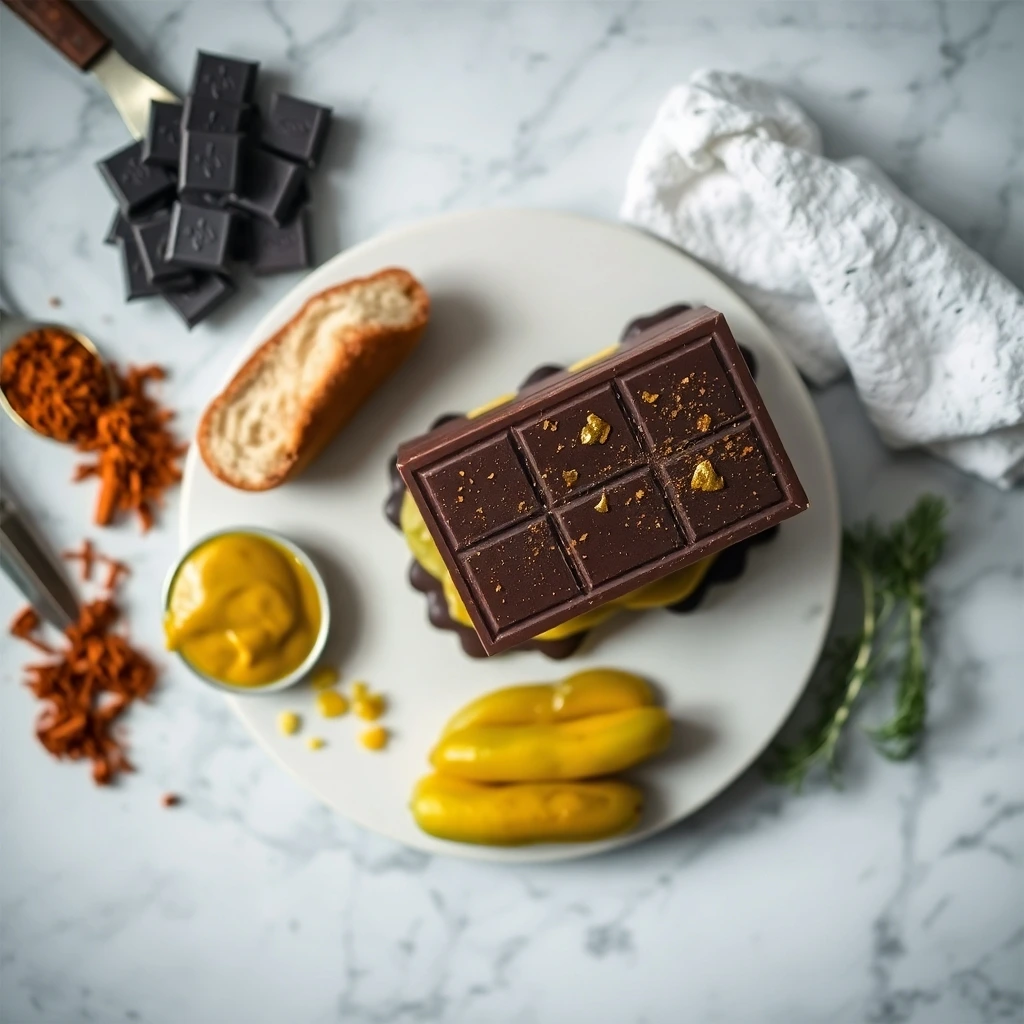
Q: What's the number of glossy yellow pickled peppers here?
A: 3